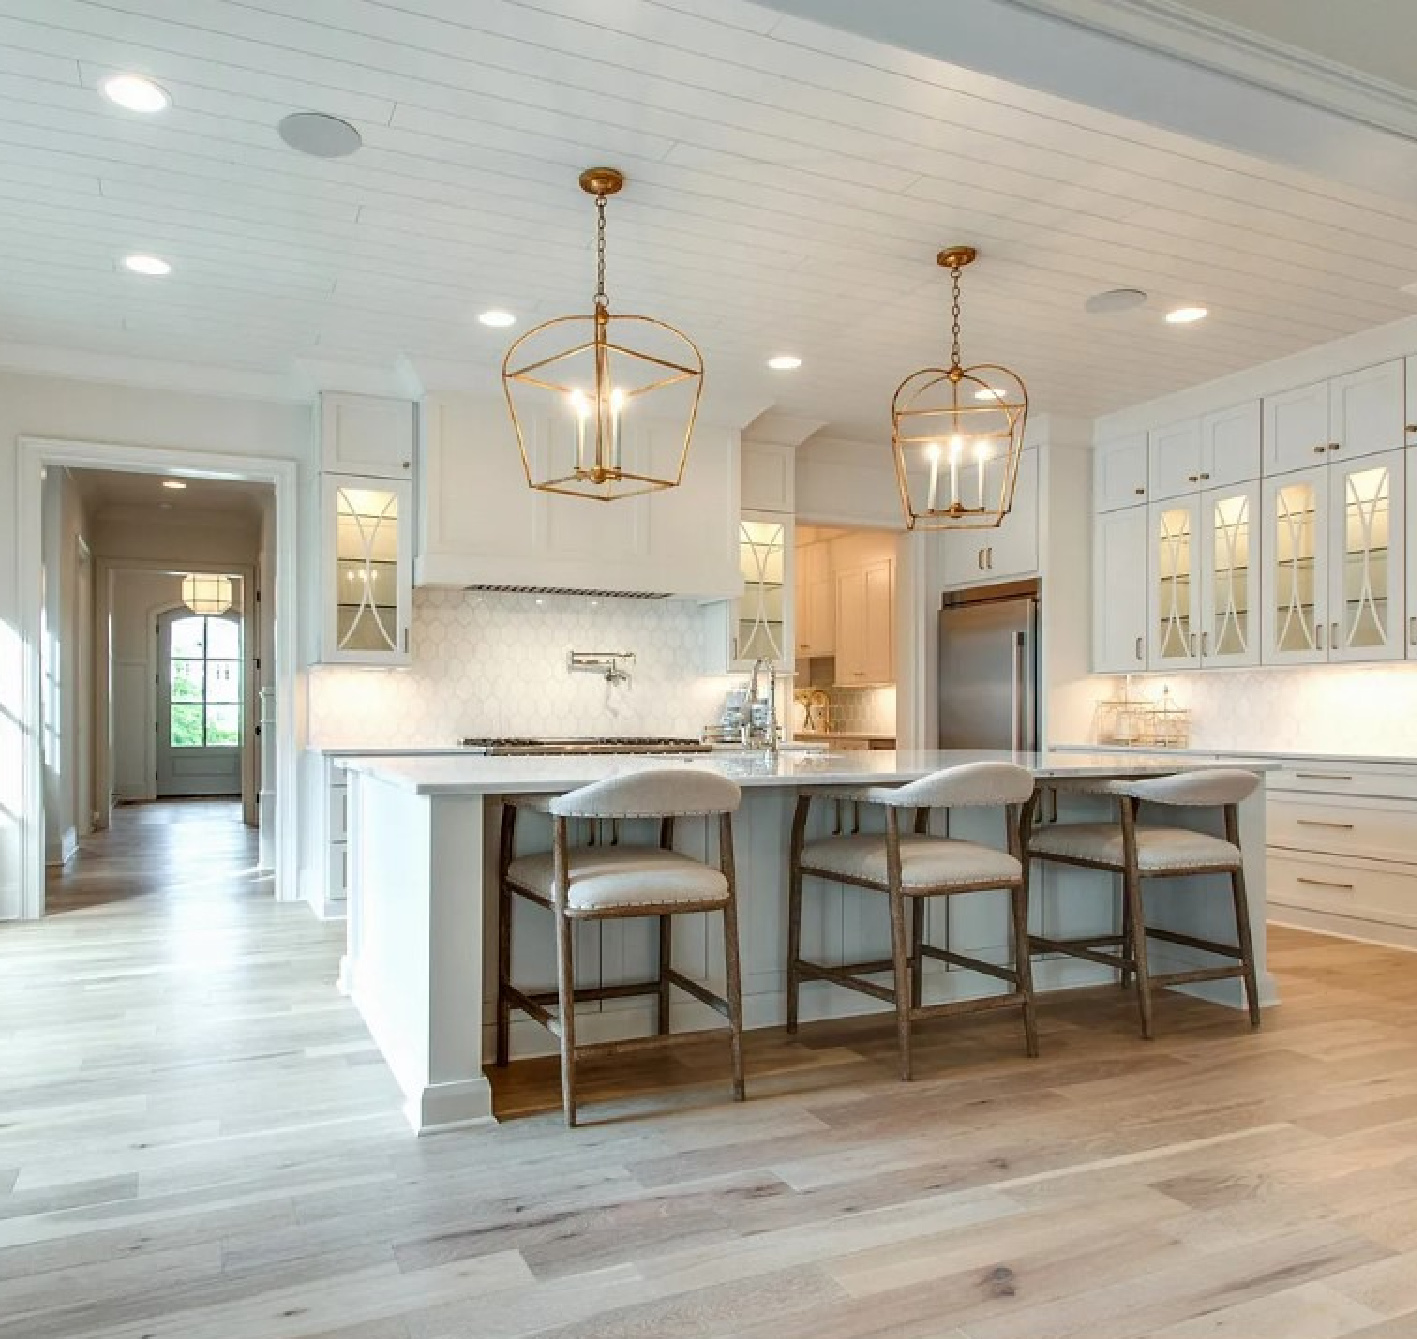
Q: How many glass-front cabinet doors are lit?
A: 6